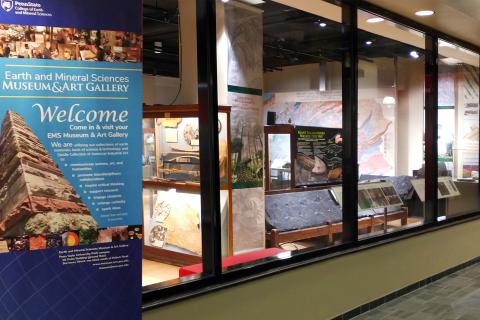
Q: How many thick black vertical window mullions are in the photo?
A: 3